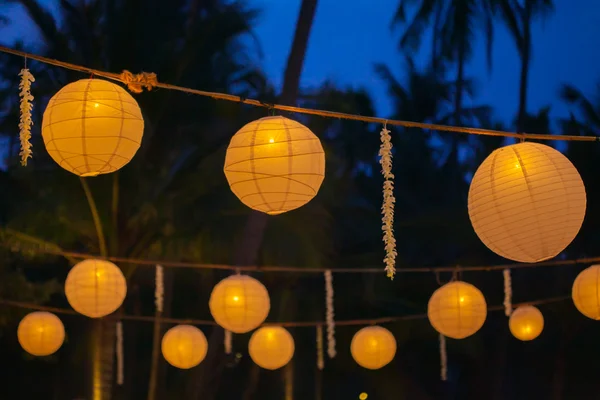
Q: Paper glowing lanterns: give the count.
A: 12